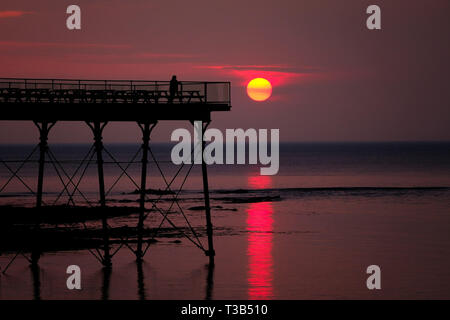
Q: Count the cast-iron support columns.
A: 4